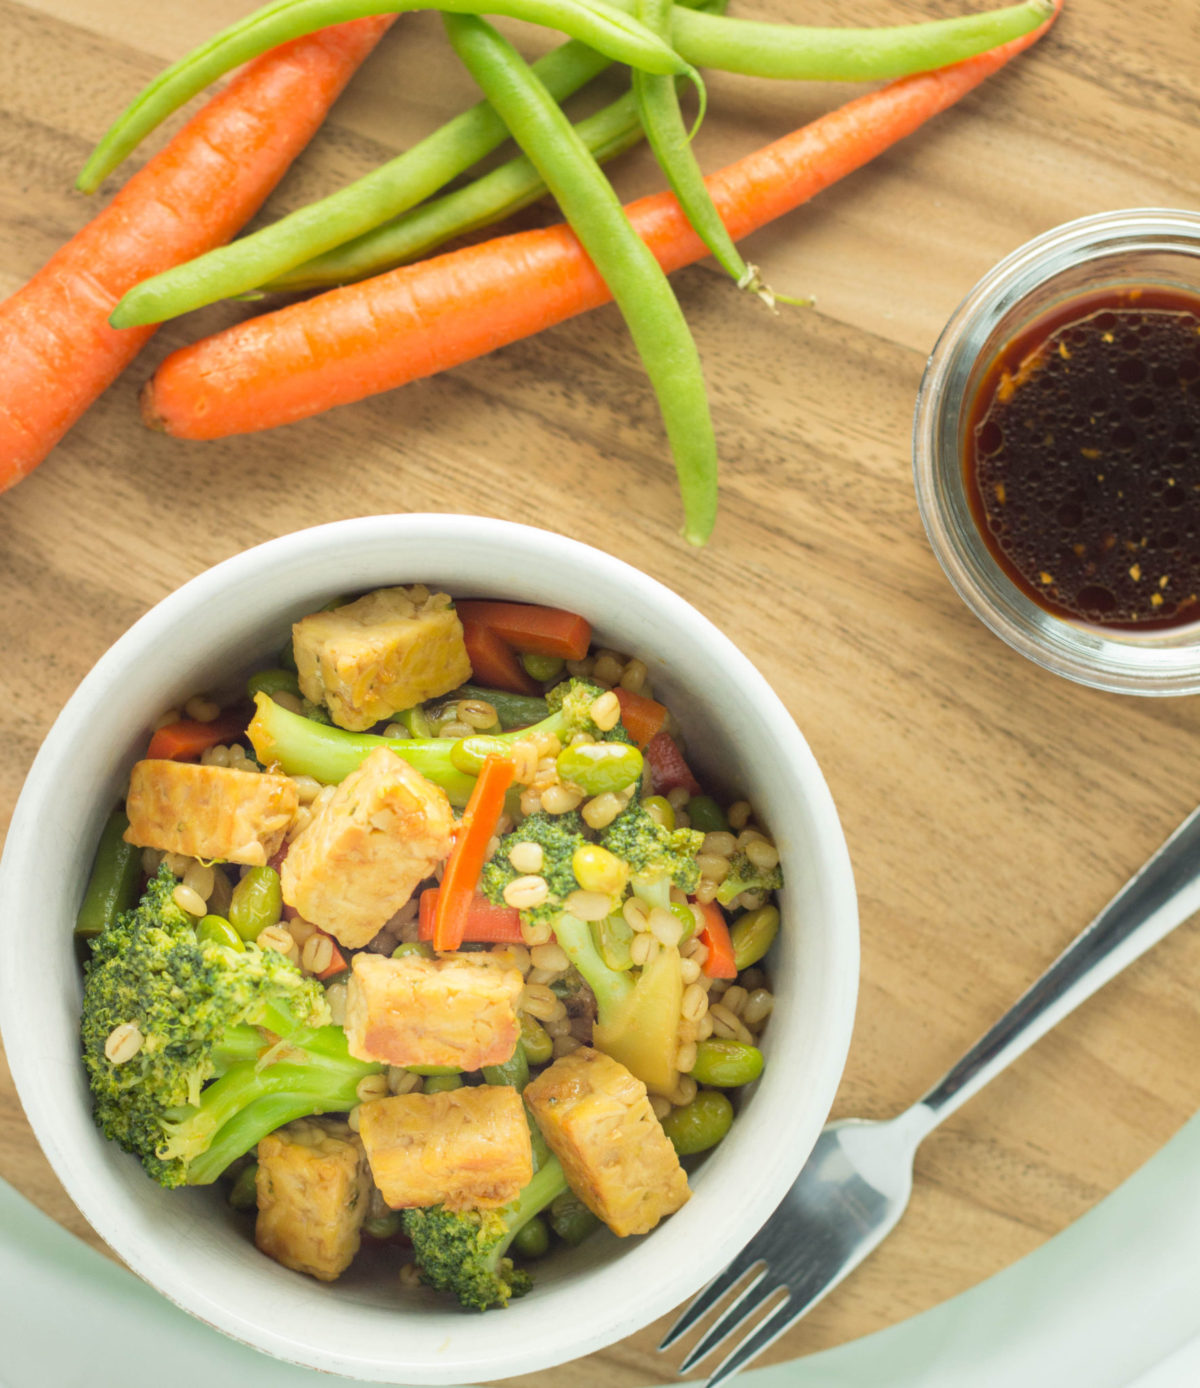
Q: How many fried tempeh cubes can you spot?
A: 7